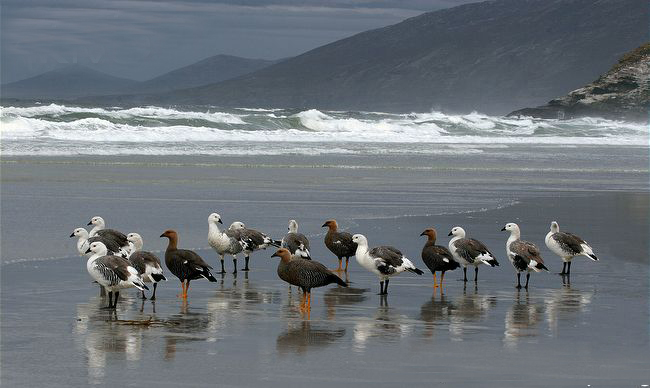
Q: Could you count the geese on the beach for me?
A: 15